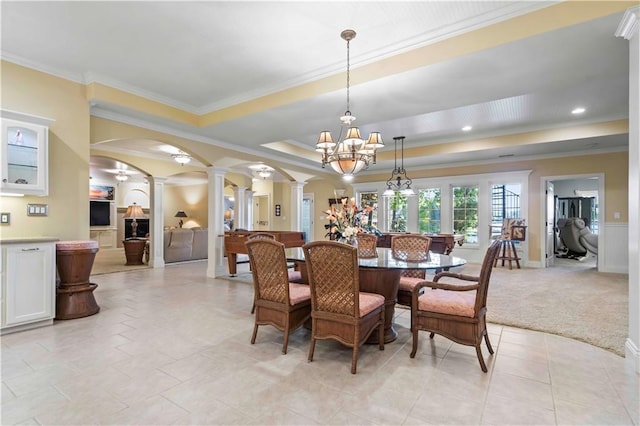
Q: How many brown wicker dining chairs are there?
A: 6